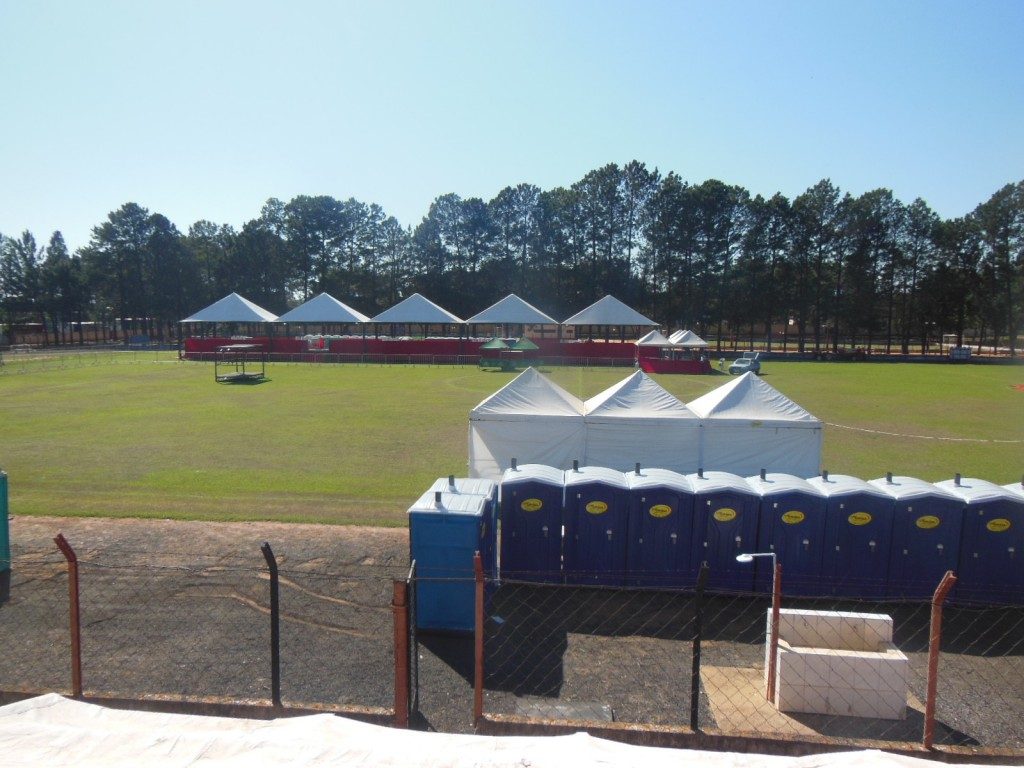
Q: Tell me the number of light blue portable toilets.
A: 2